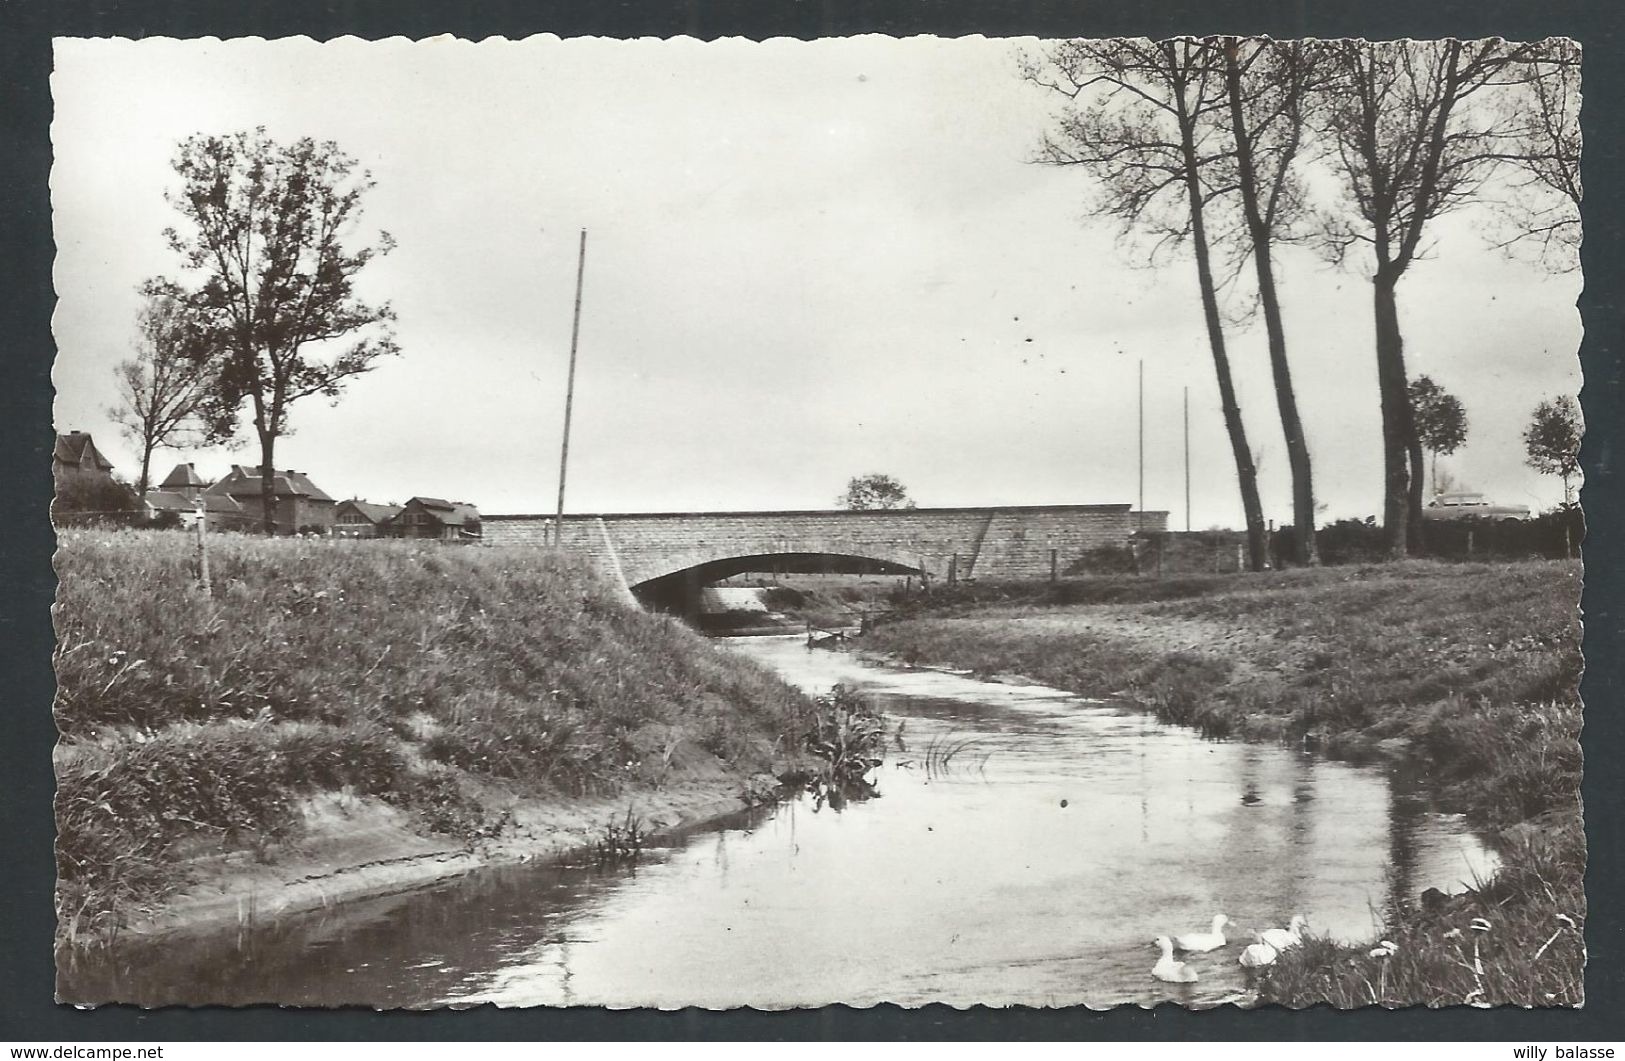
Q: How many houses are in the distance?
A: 5